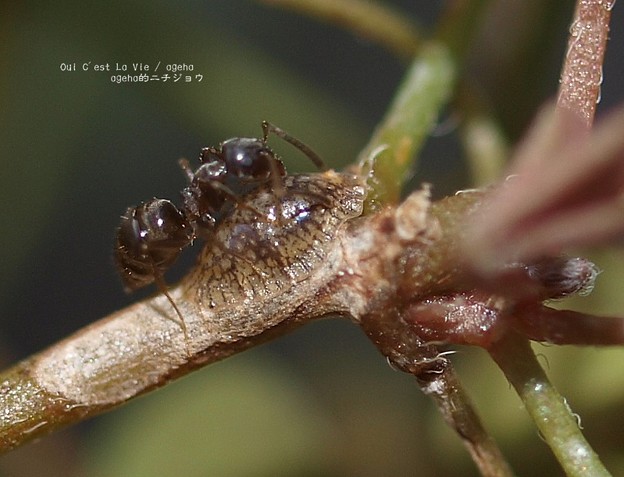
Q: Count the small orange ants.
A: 0